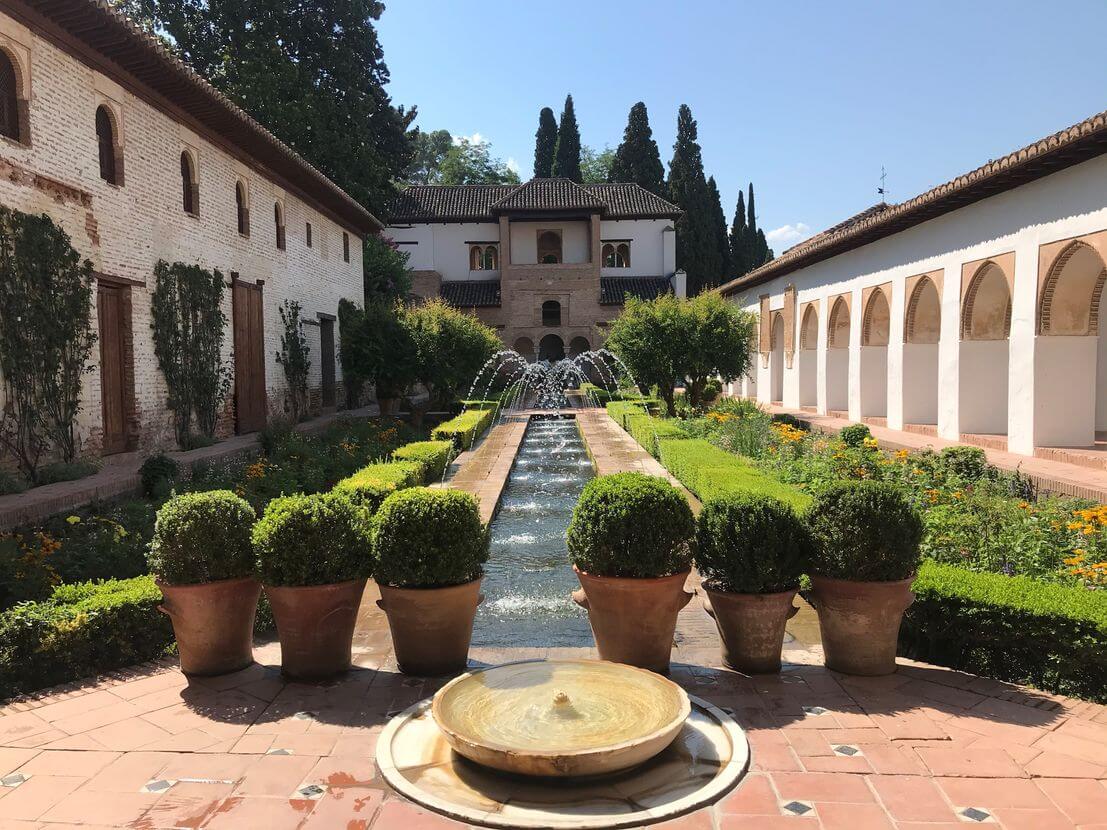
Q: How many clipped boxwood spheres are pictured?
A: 6